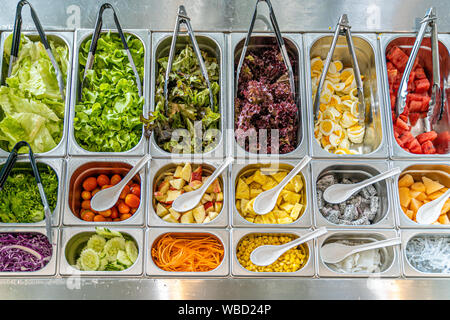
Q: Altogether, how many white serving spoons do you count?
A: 7